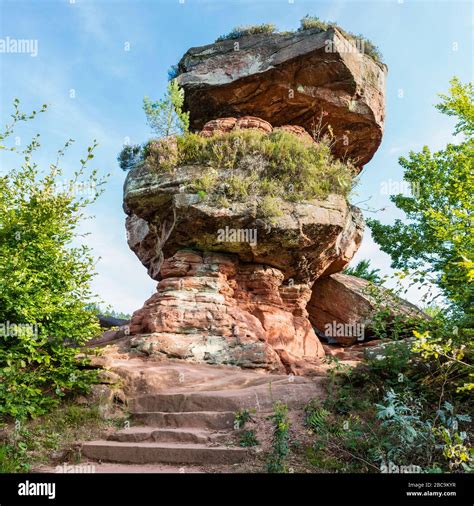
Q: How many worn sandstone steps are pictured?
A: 4